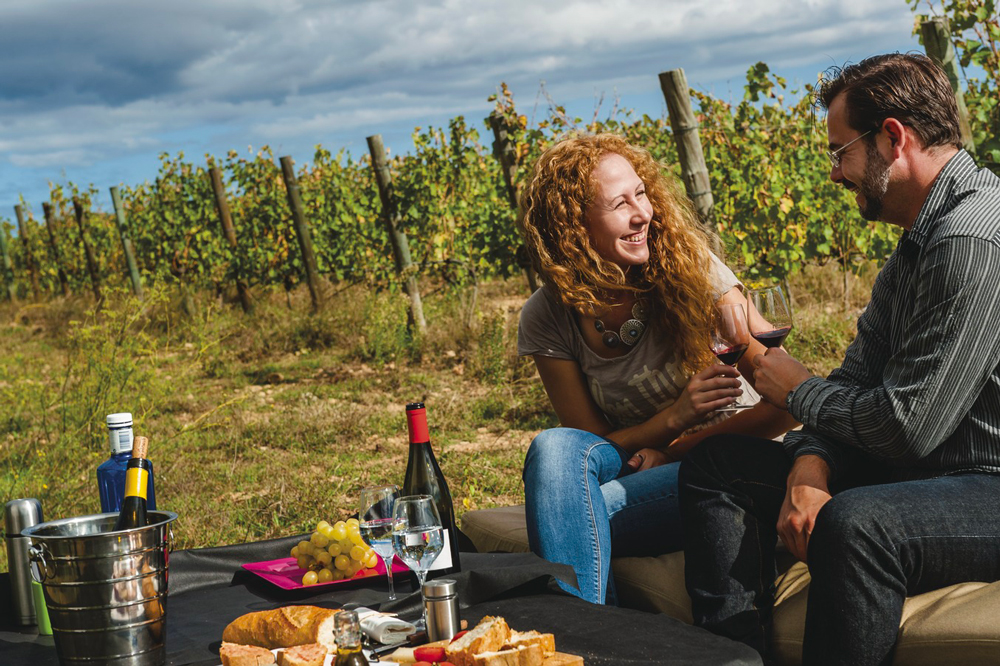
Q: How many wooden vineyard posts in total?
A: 11